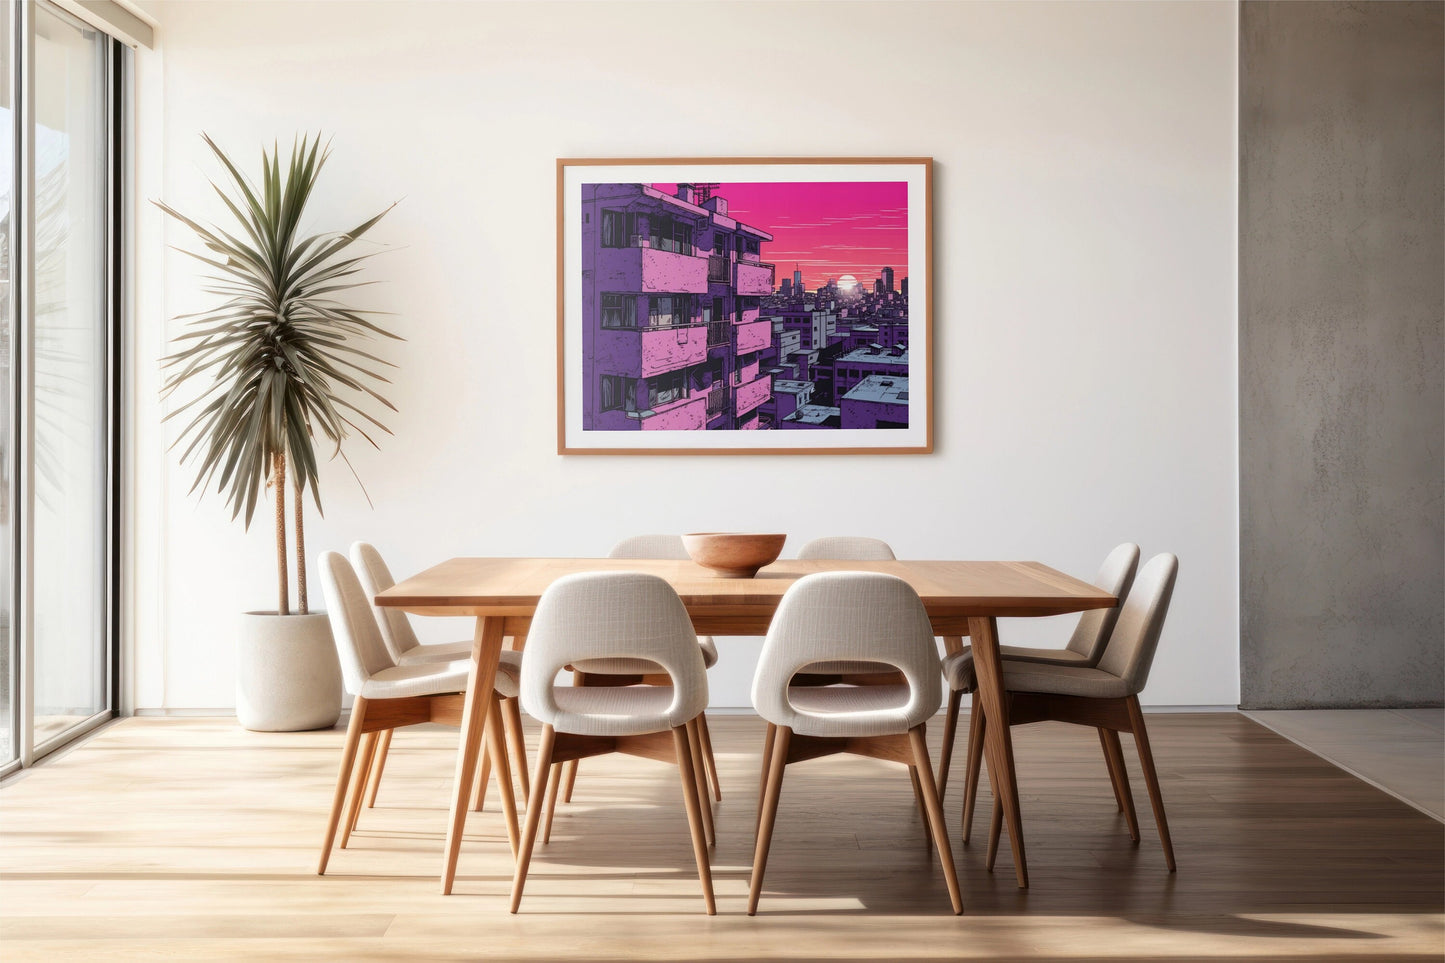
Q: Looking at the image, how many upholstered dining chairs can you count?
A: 8